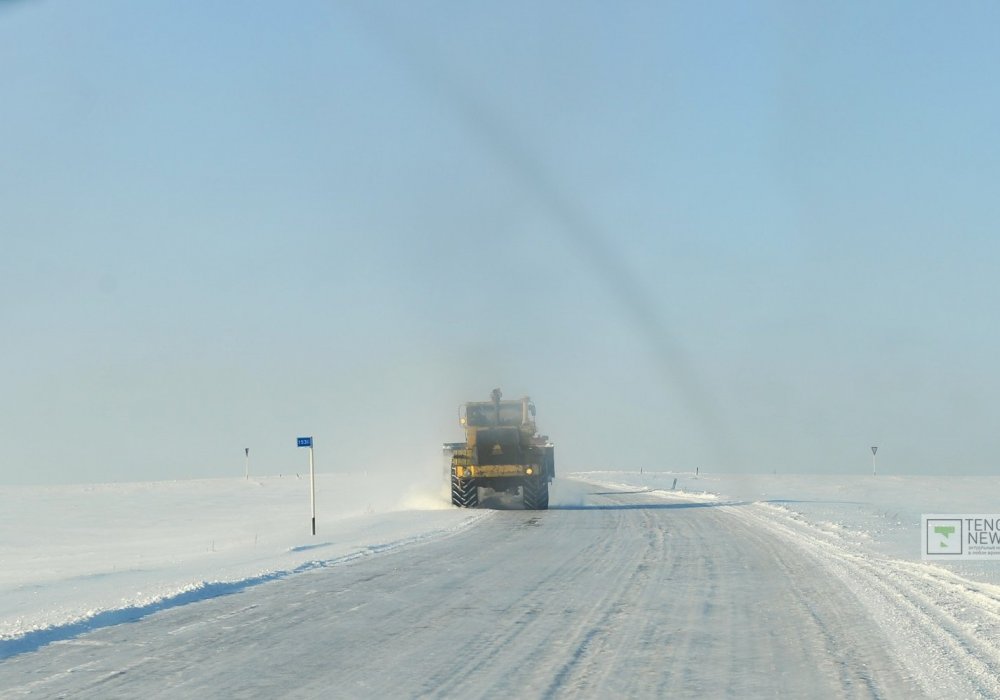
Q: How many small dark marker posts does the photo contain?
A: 3